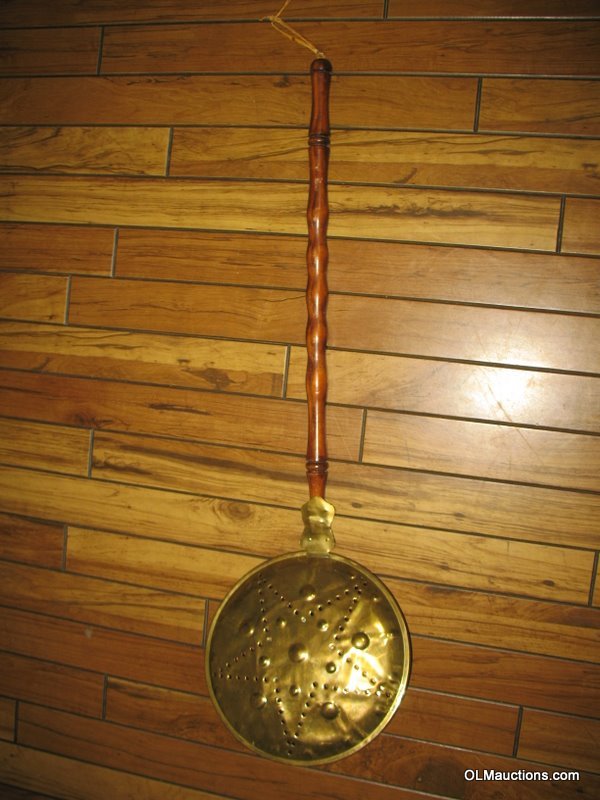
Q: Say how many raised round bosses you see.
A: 11